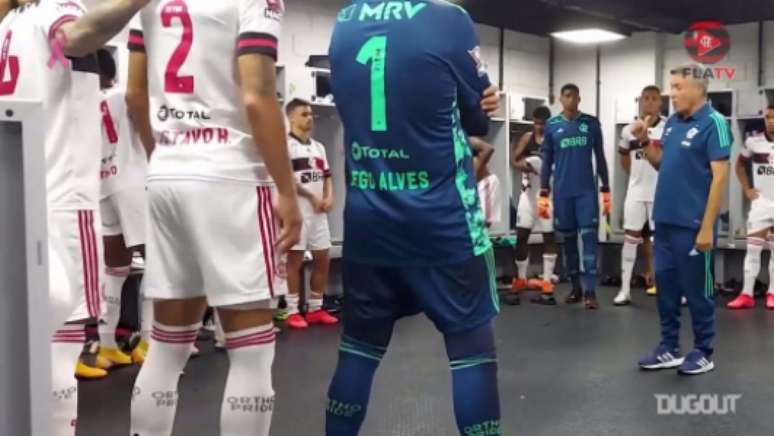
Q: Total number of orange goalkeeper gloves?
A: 2